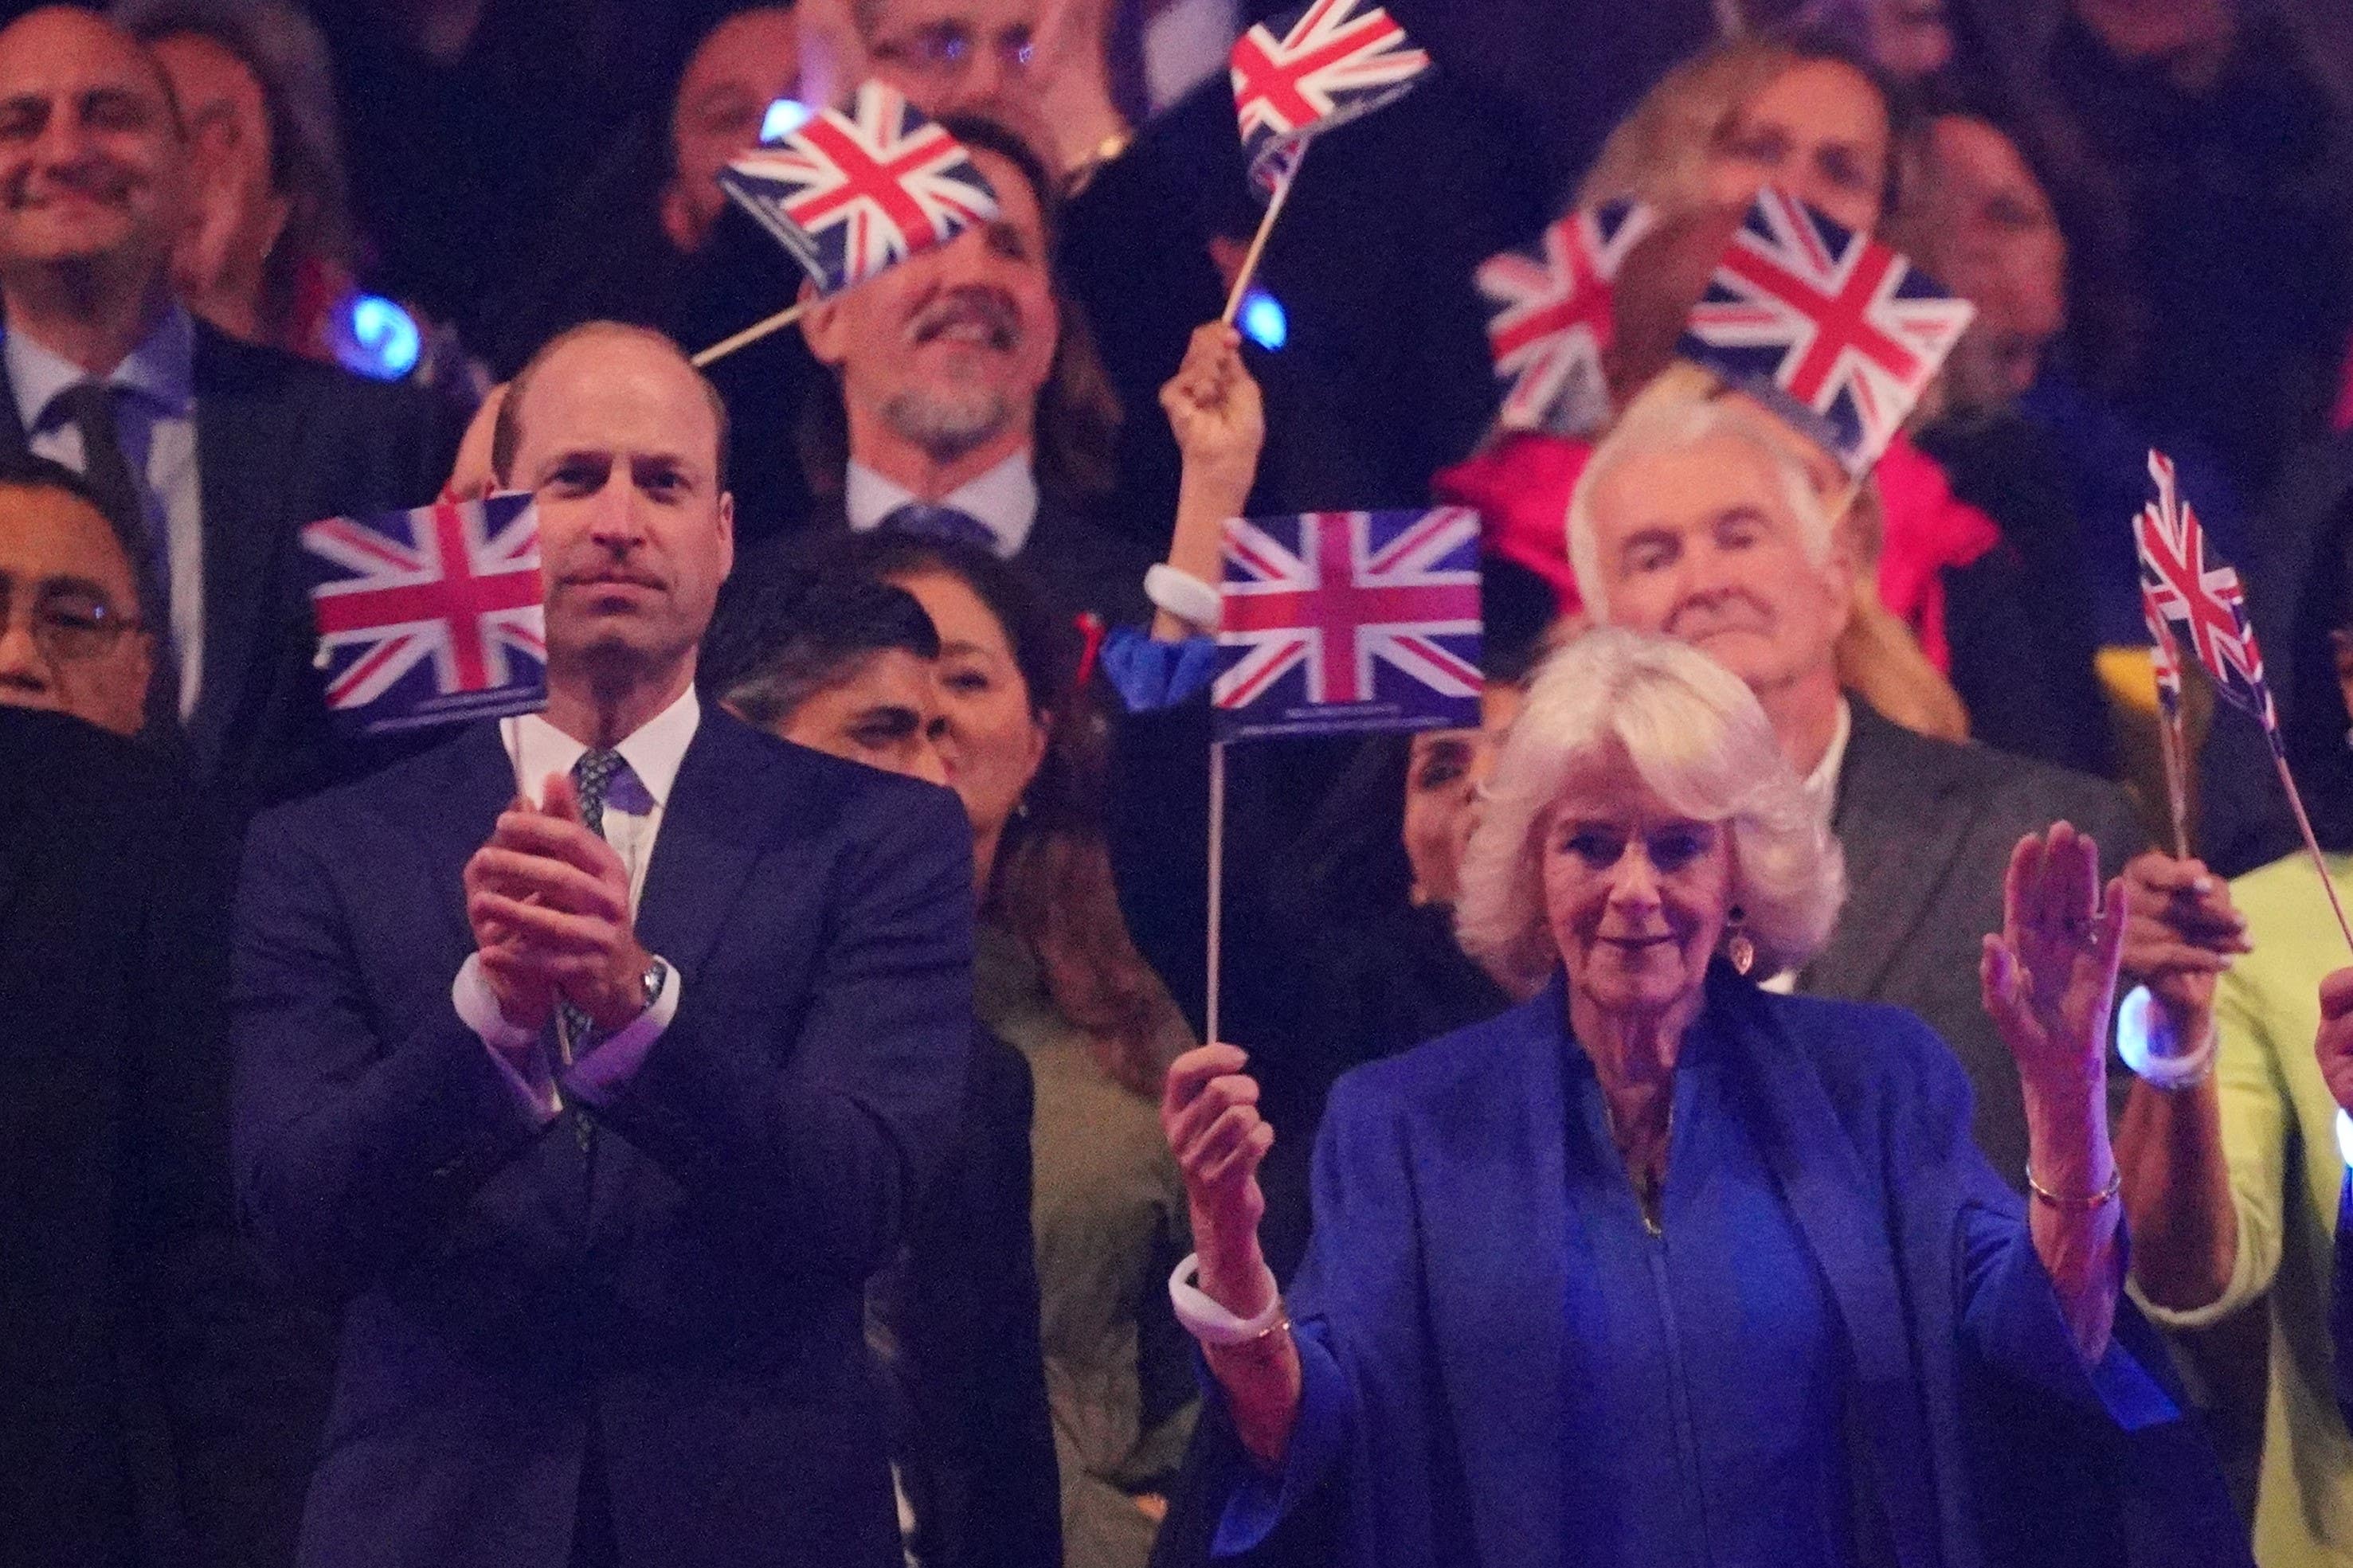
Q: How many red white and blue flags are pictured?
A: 8